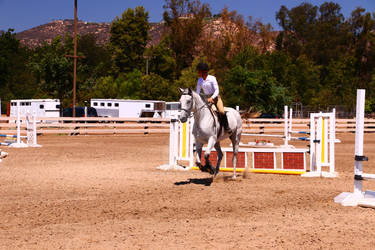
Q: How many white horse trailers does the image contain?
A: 2